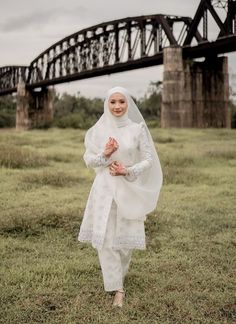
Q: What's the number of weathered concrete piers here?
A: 2